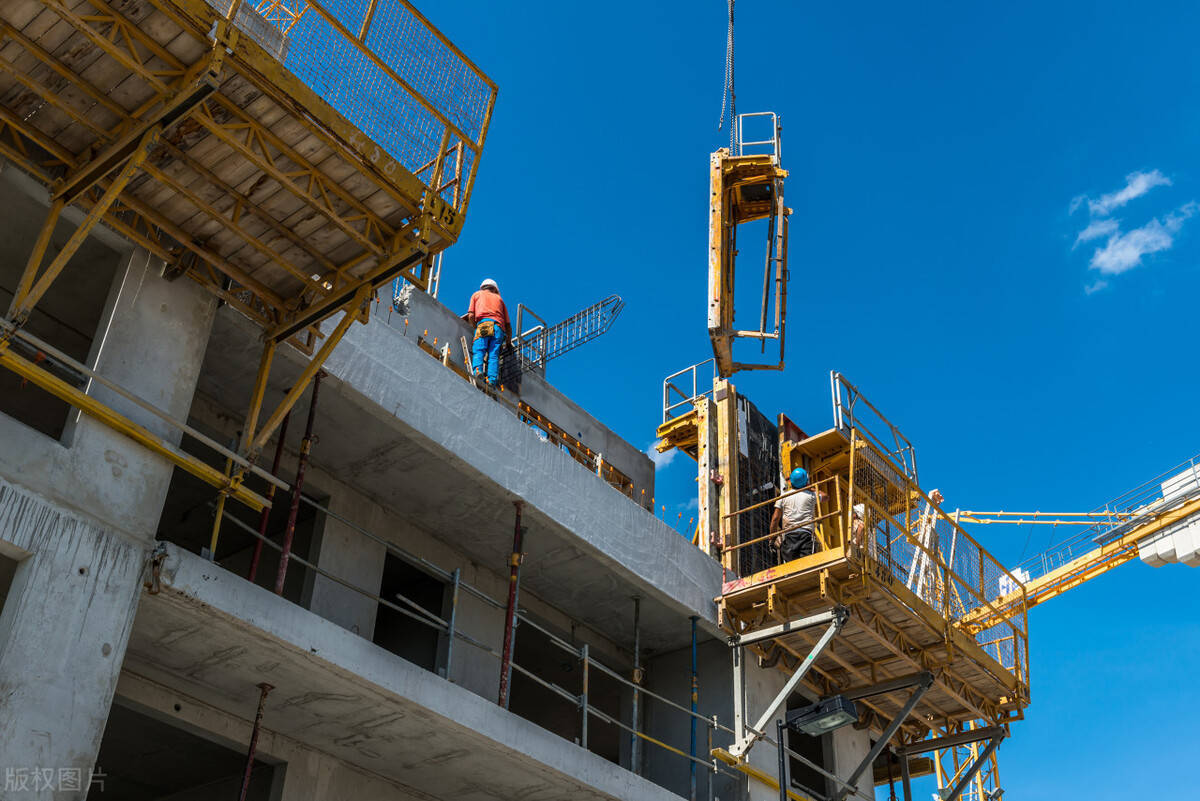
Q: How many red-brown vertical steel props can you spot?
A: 4